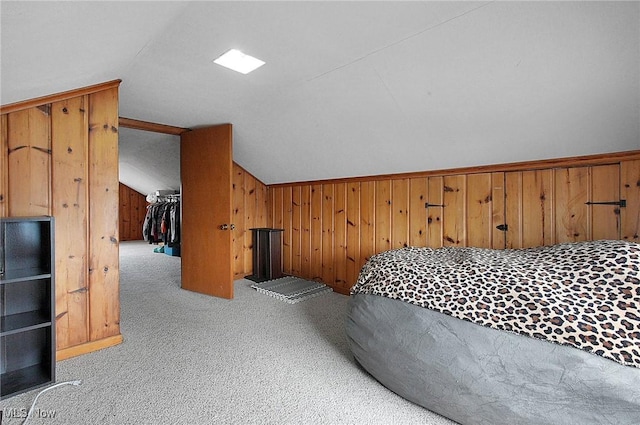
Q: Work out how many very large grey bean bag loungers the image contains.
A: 1